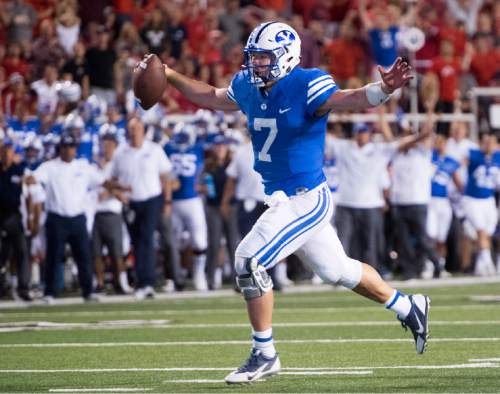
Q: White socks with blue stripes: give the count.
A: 2